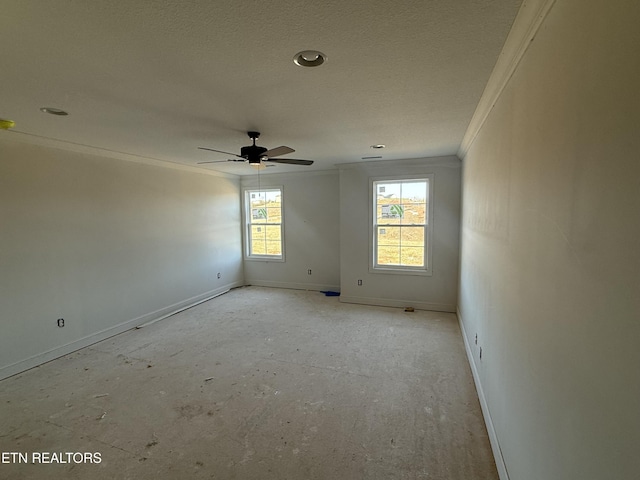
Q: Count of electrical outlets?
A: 6